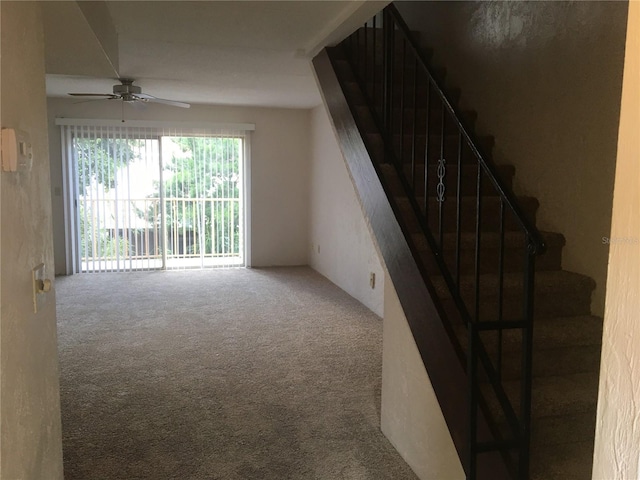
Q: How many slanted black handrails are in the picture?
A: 1